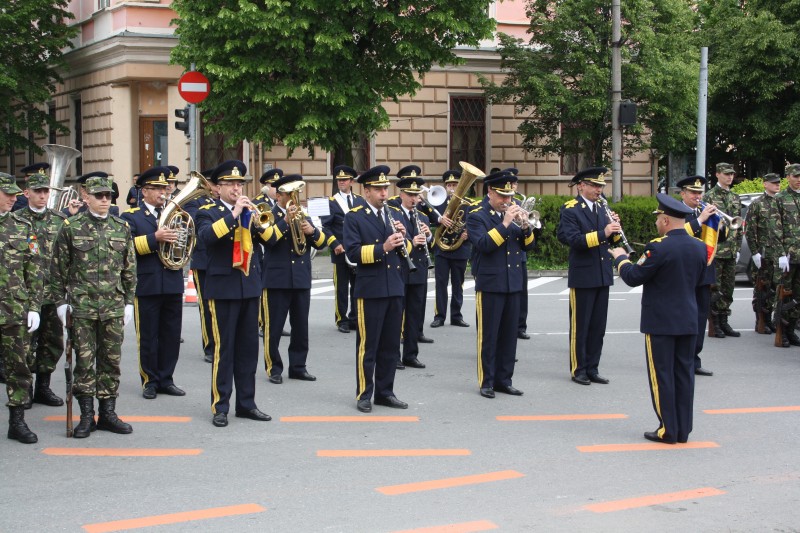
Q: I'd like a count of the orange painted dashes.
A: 11